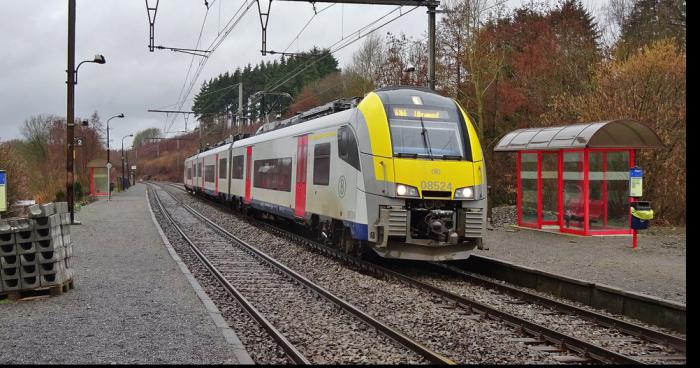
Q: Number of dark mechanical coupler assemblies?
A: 1